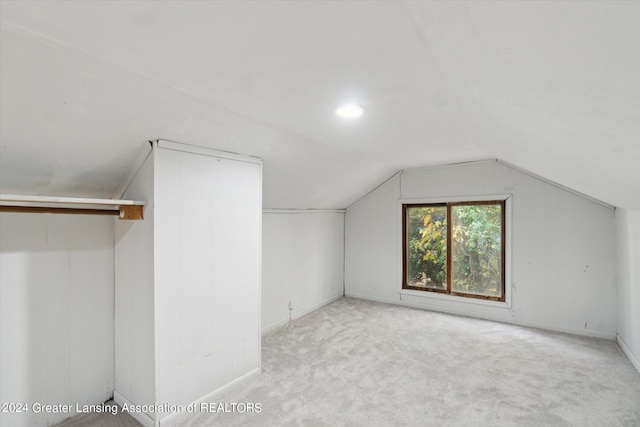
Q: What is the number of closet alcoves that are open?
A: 1